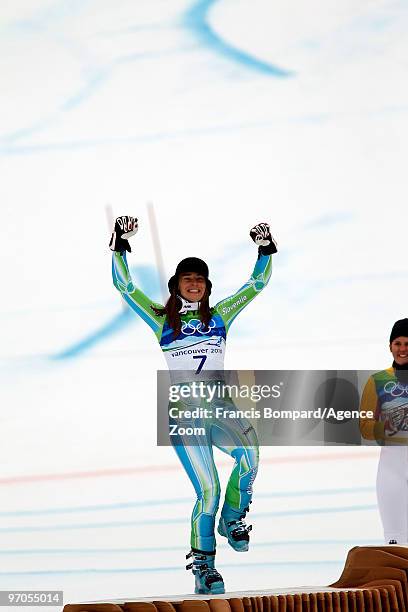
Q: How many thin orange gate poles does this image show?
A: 2